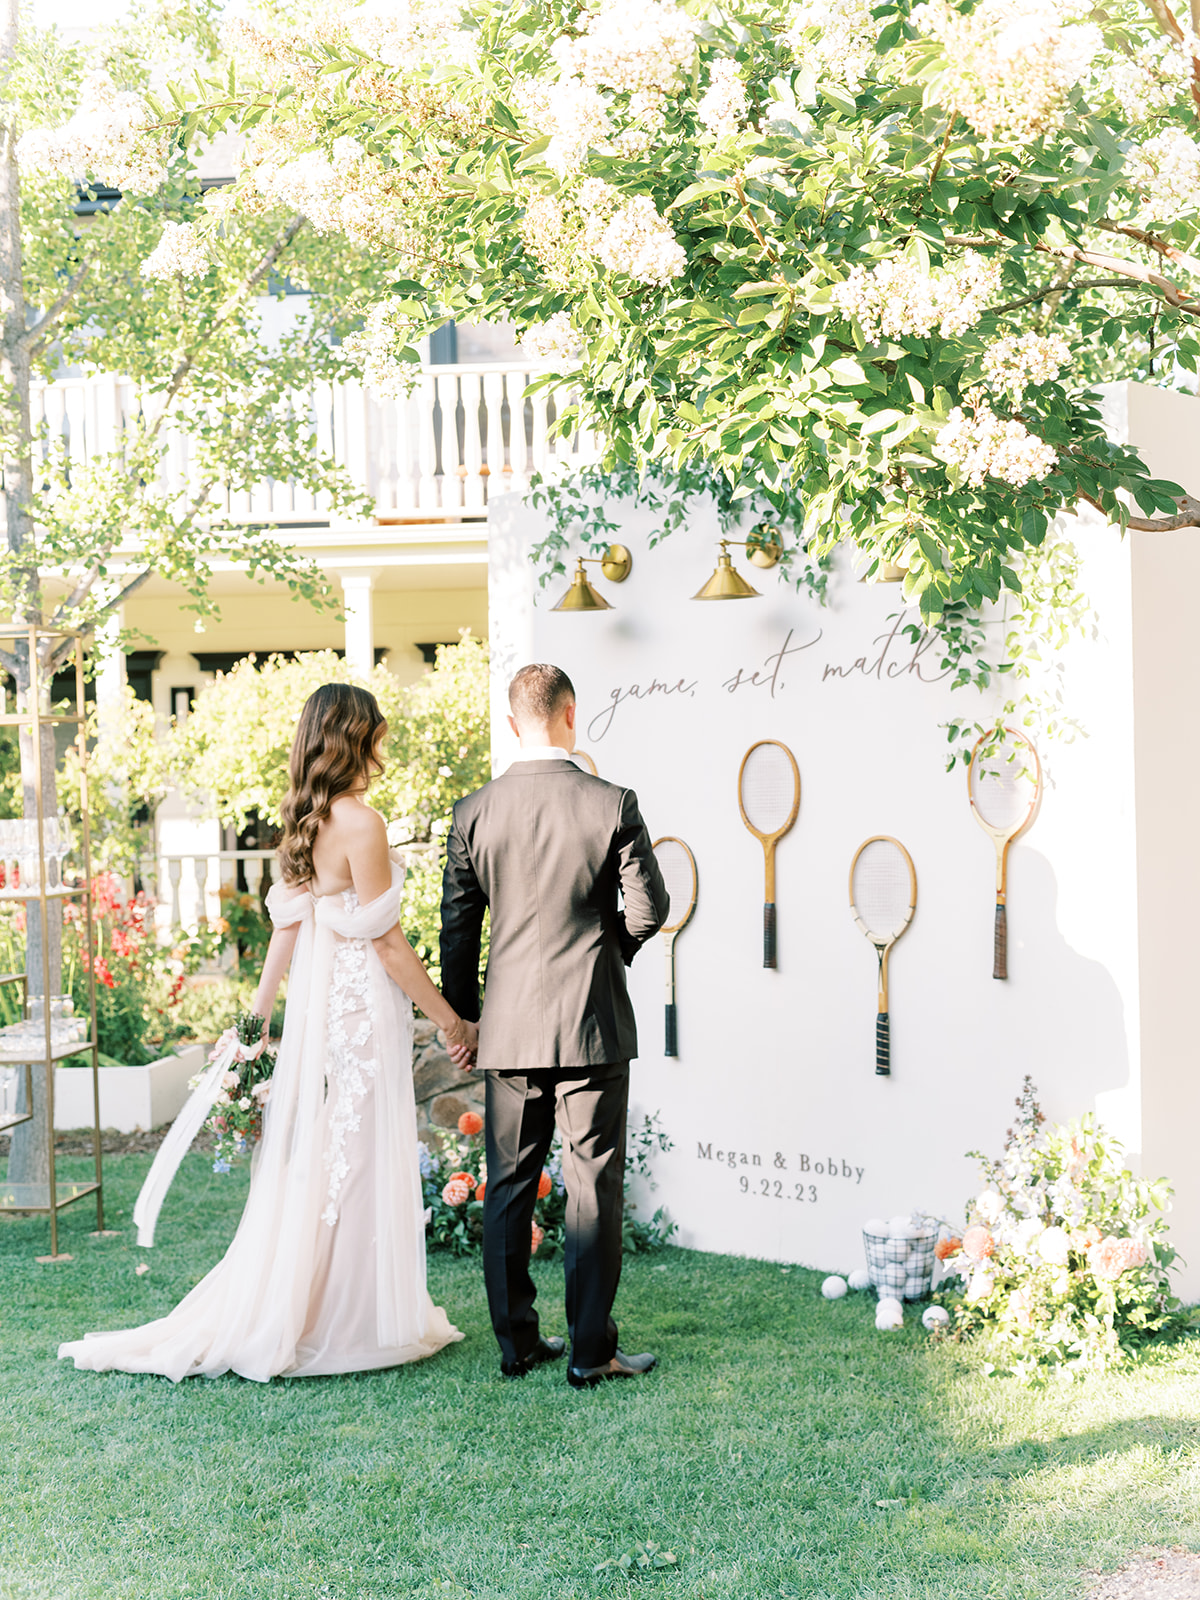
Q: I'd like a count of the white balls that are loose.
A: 5